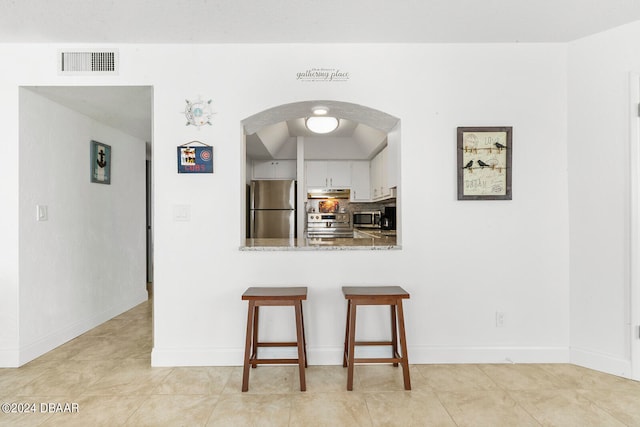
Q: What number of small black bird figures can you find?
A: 3